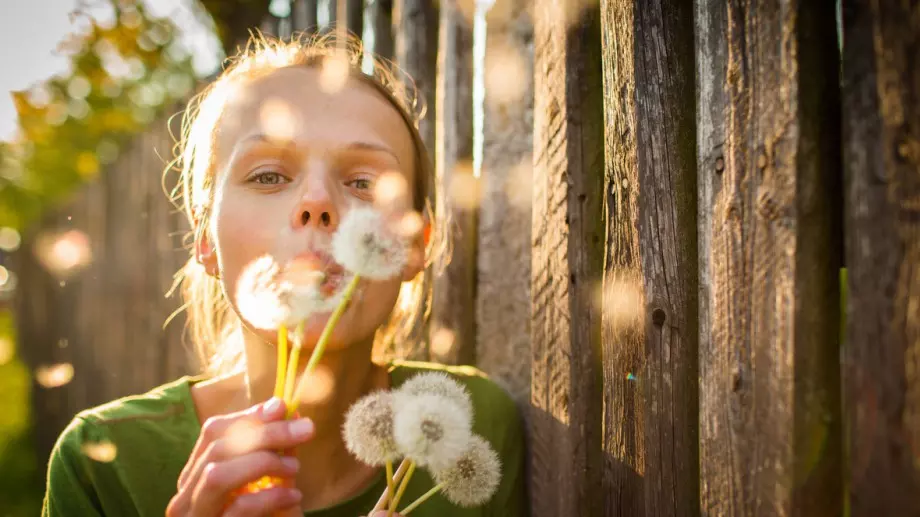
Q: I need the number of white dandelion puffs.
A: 7